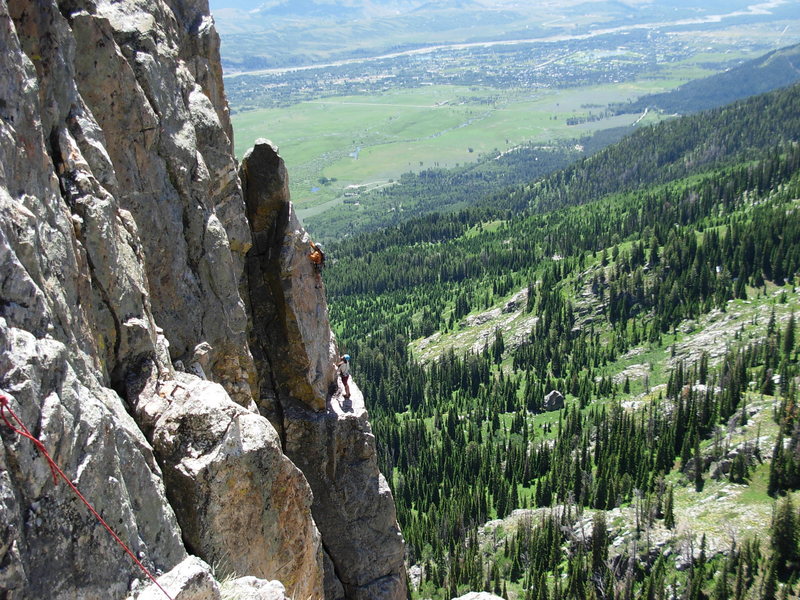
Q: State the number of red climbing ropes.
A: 1